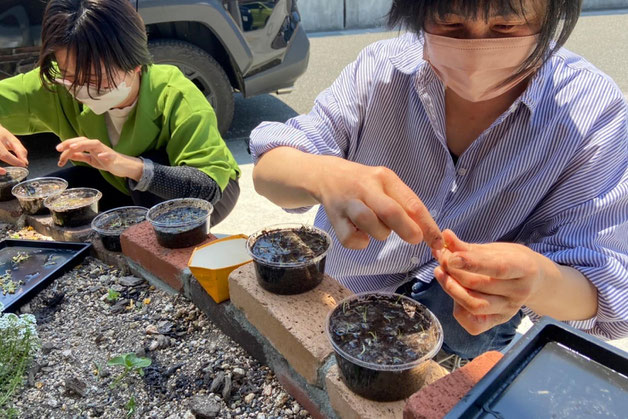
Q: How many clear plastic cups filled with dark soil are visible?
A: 7